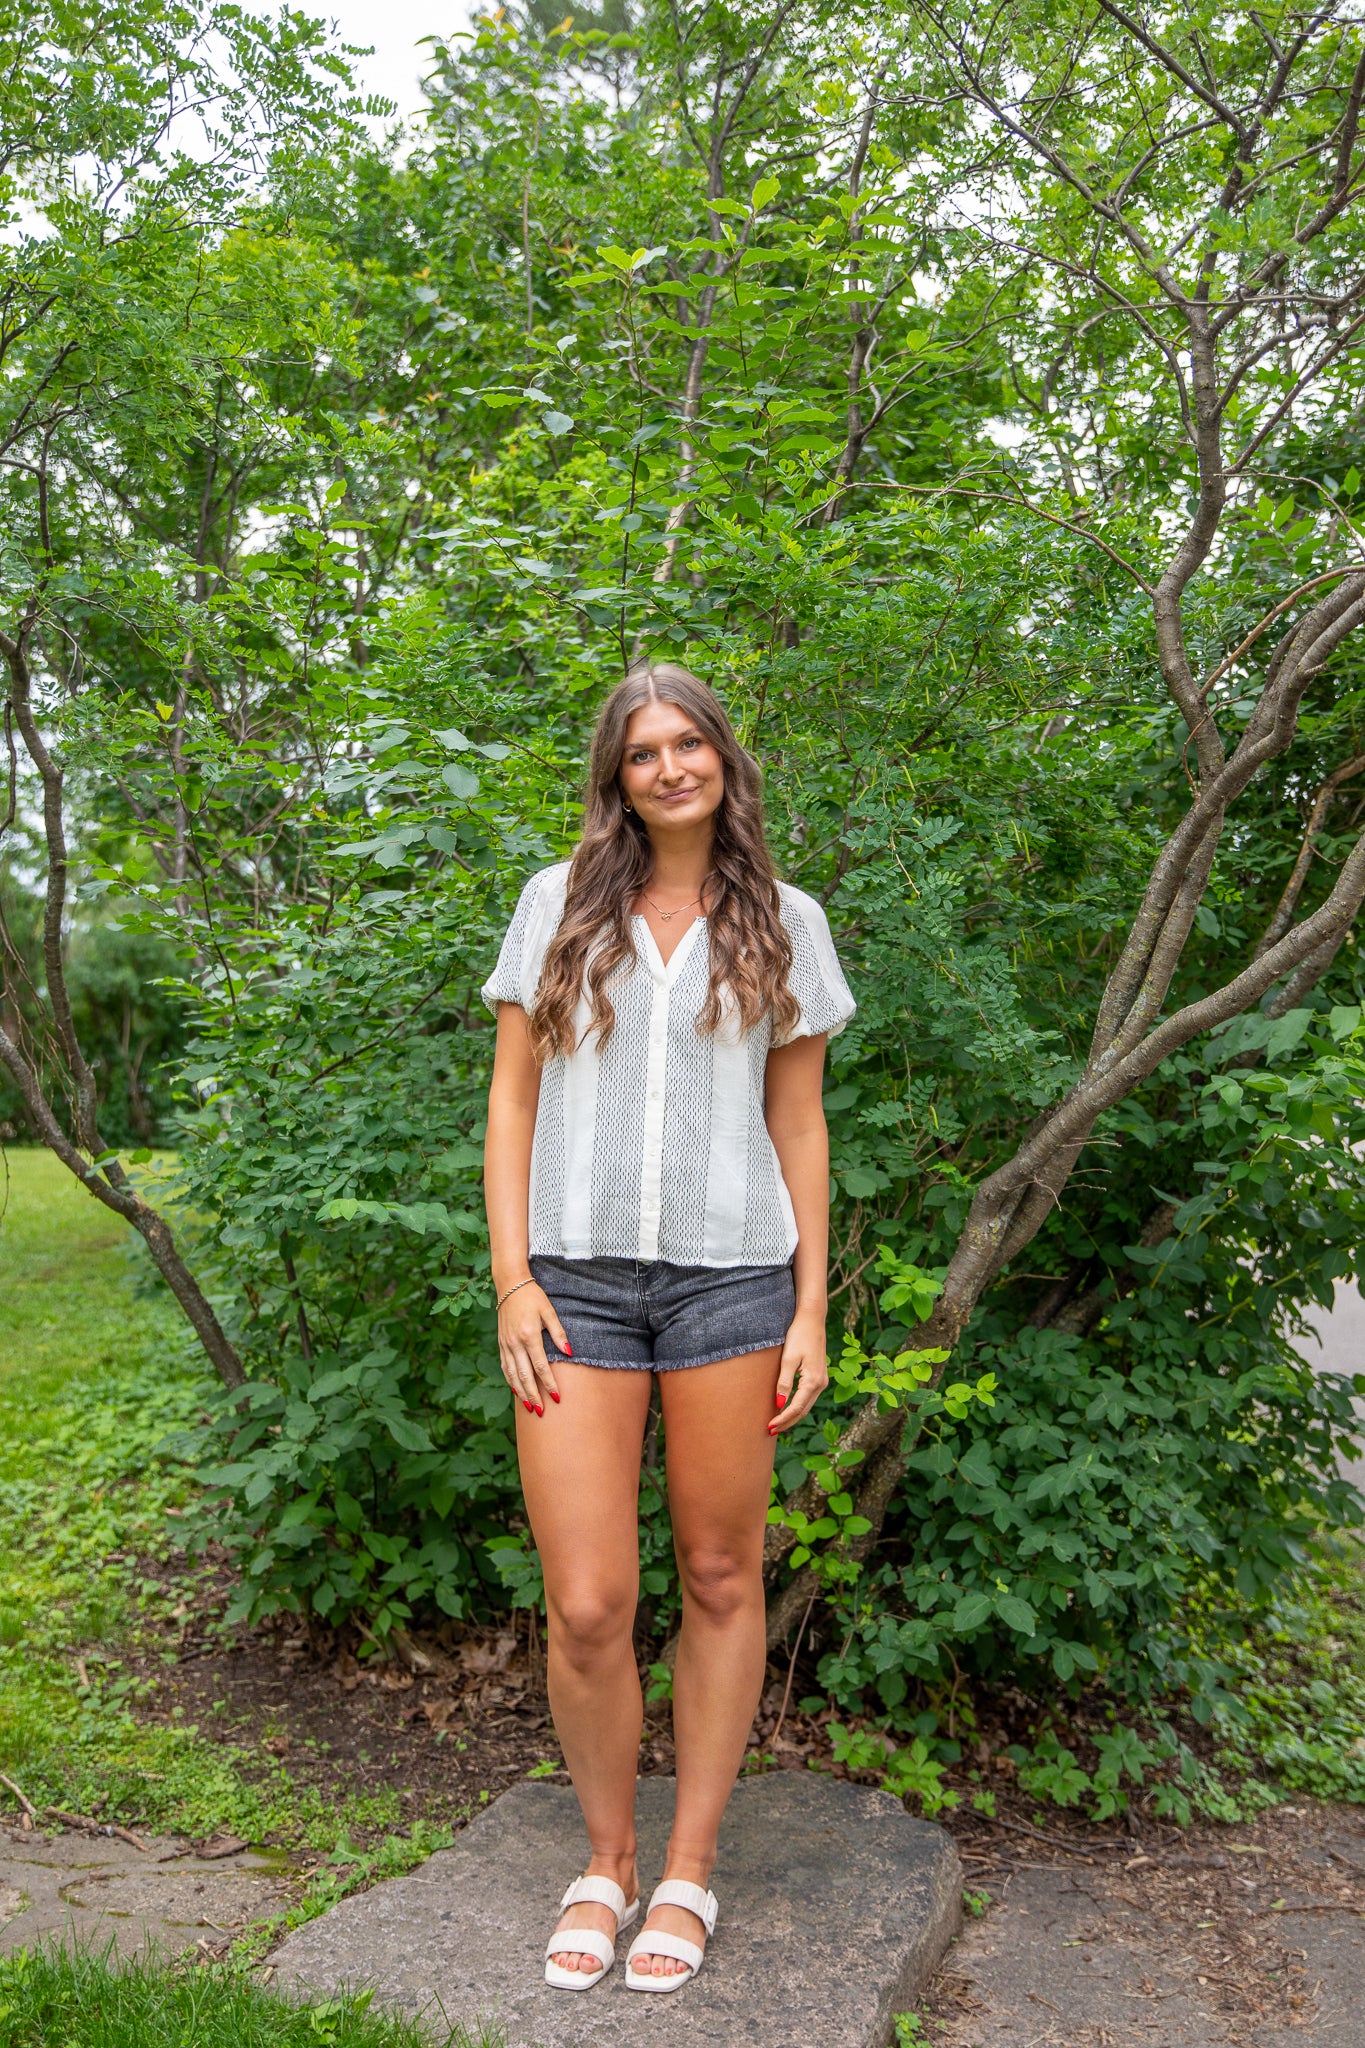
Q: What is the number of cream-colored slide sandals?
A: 2